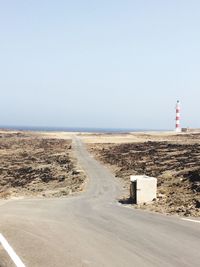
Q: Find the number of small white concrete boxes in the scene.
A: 1